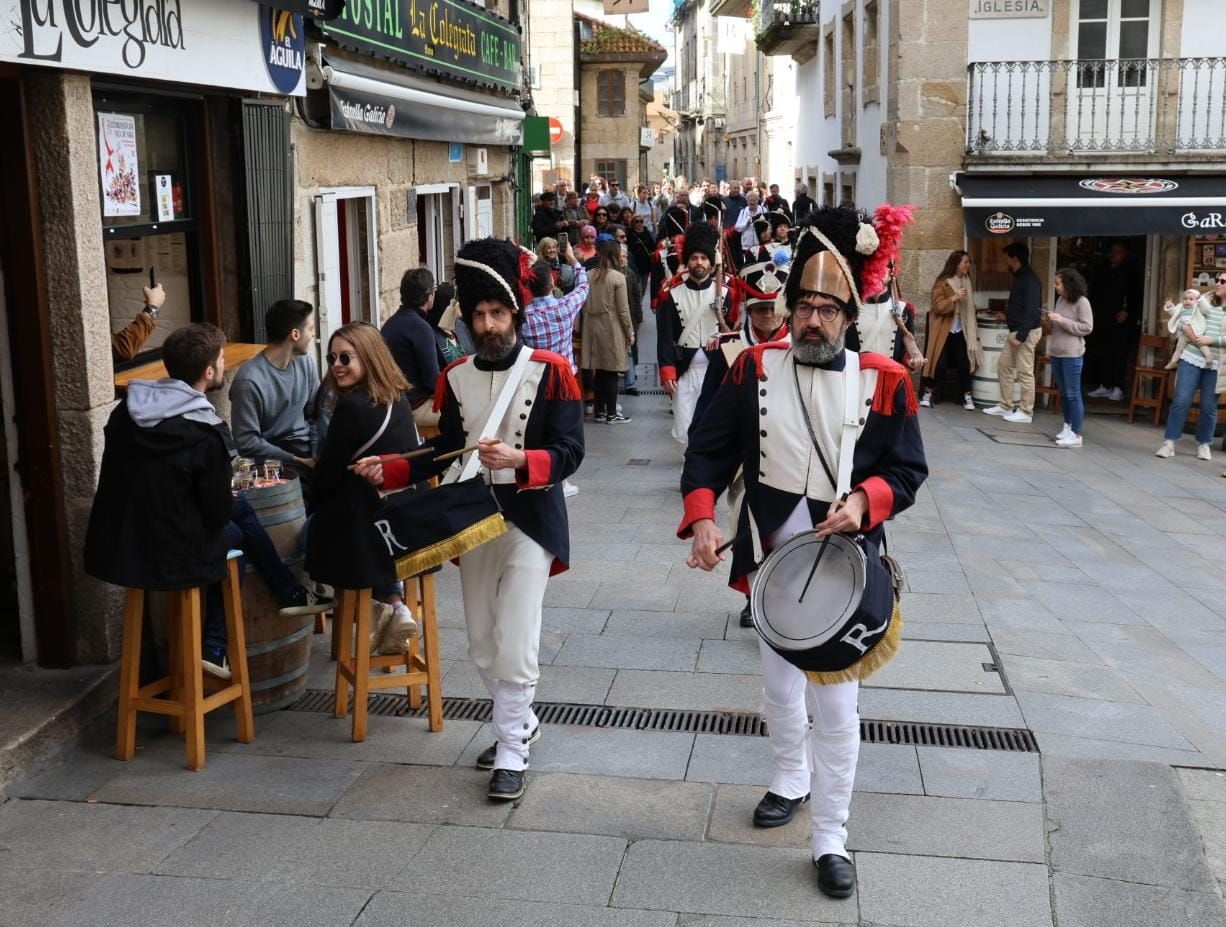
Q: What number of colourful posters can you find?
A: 1